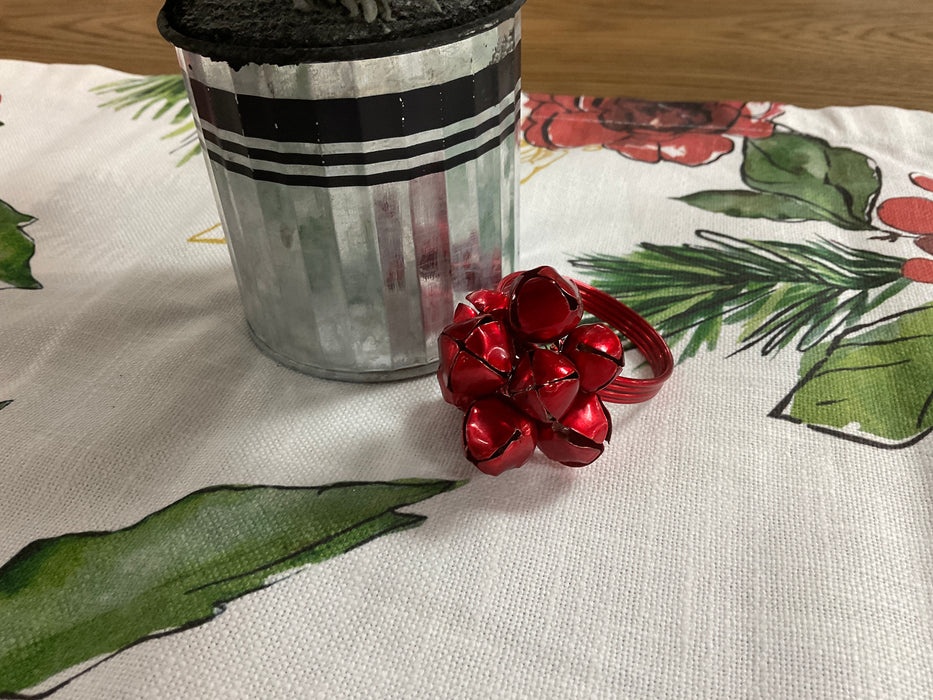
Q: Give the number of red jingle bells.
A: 7